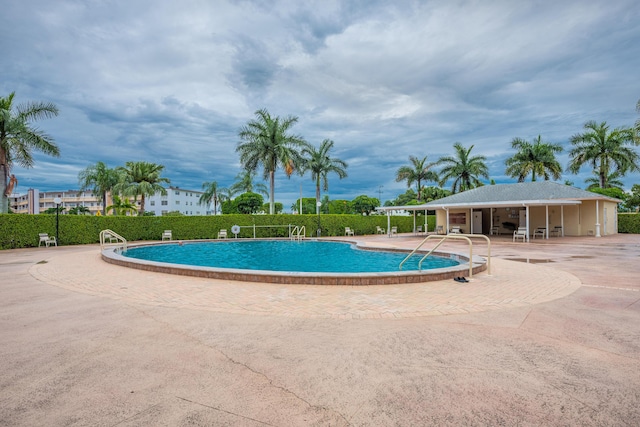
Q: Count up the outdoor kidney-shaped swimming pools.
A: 1